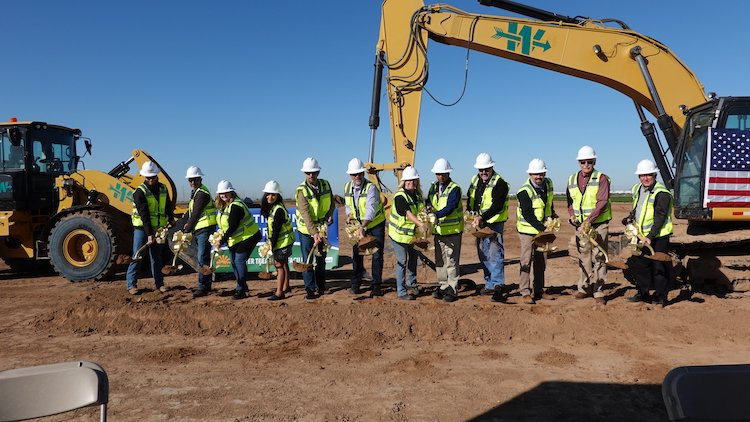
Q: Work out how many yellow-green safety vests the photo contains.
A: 12